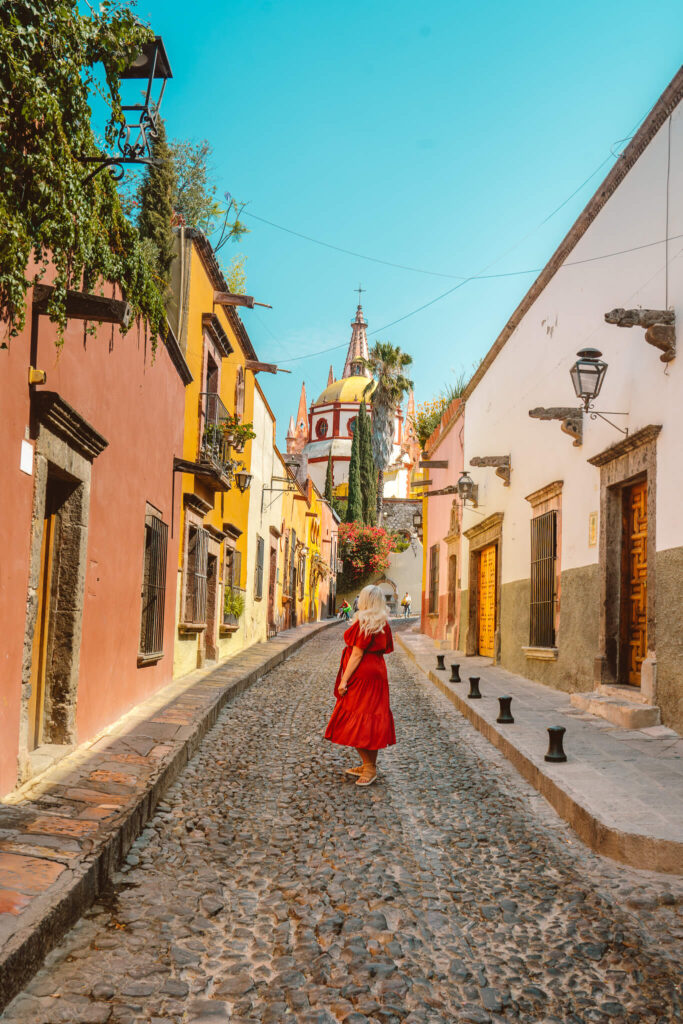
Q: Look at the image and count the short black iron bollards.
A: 5